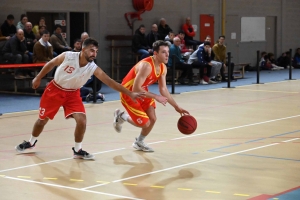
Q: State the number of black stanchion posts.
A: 5